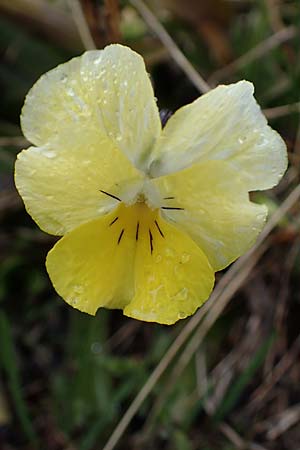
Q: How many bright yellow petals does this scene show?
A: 1